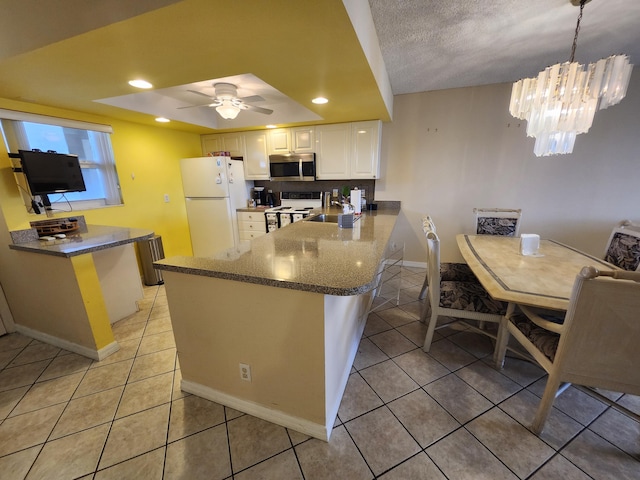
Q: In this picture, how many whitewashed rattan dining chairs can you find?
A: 5